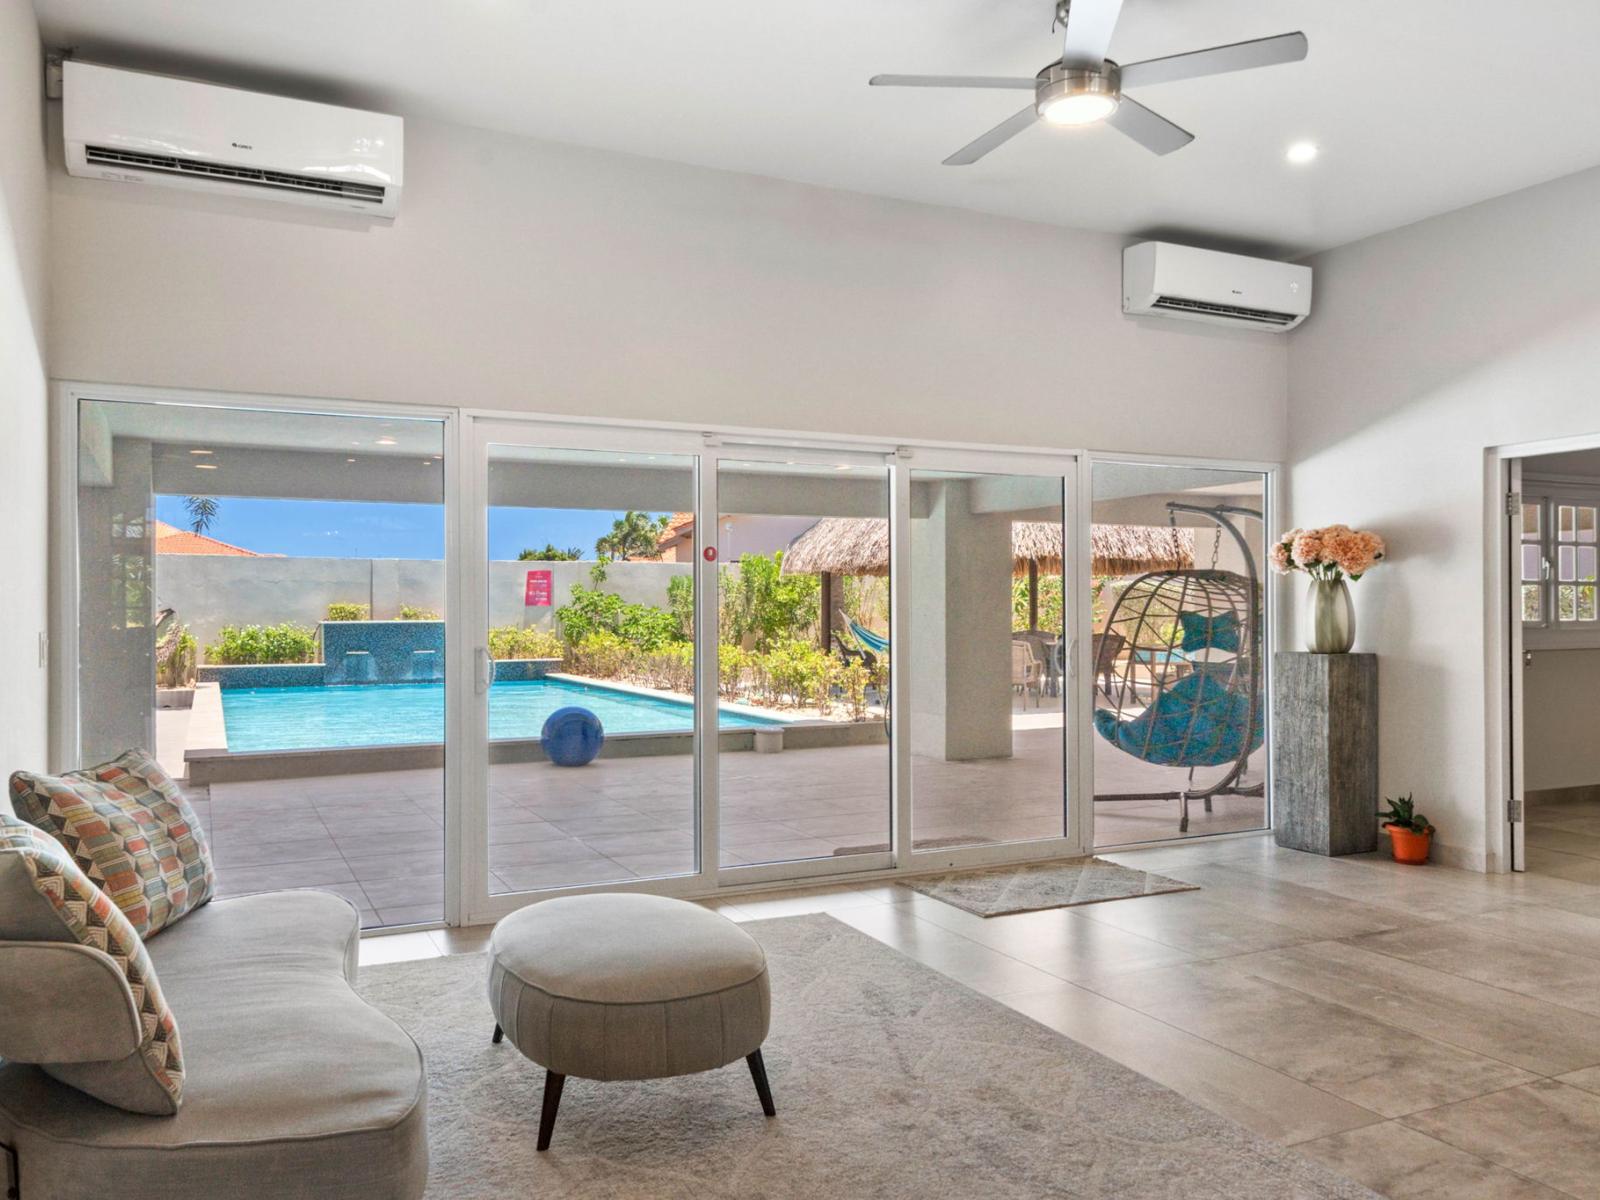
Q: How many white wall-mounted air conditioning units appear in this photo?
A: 2